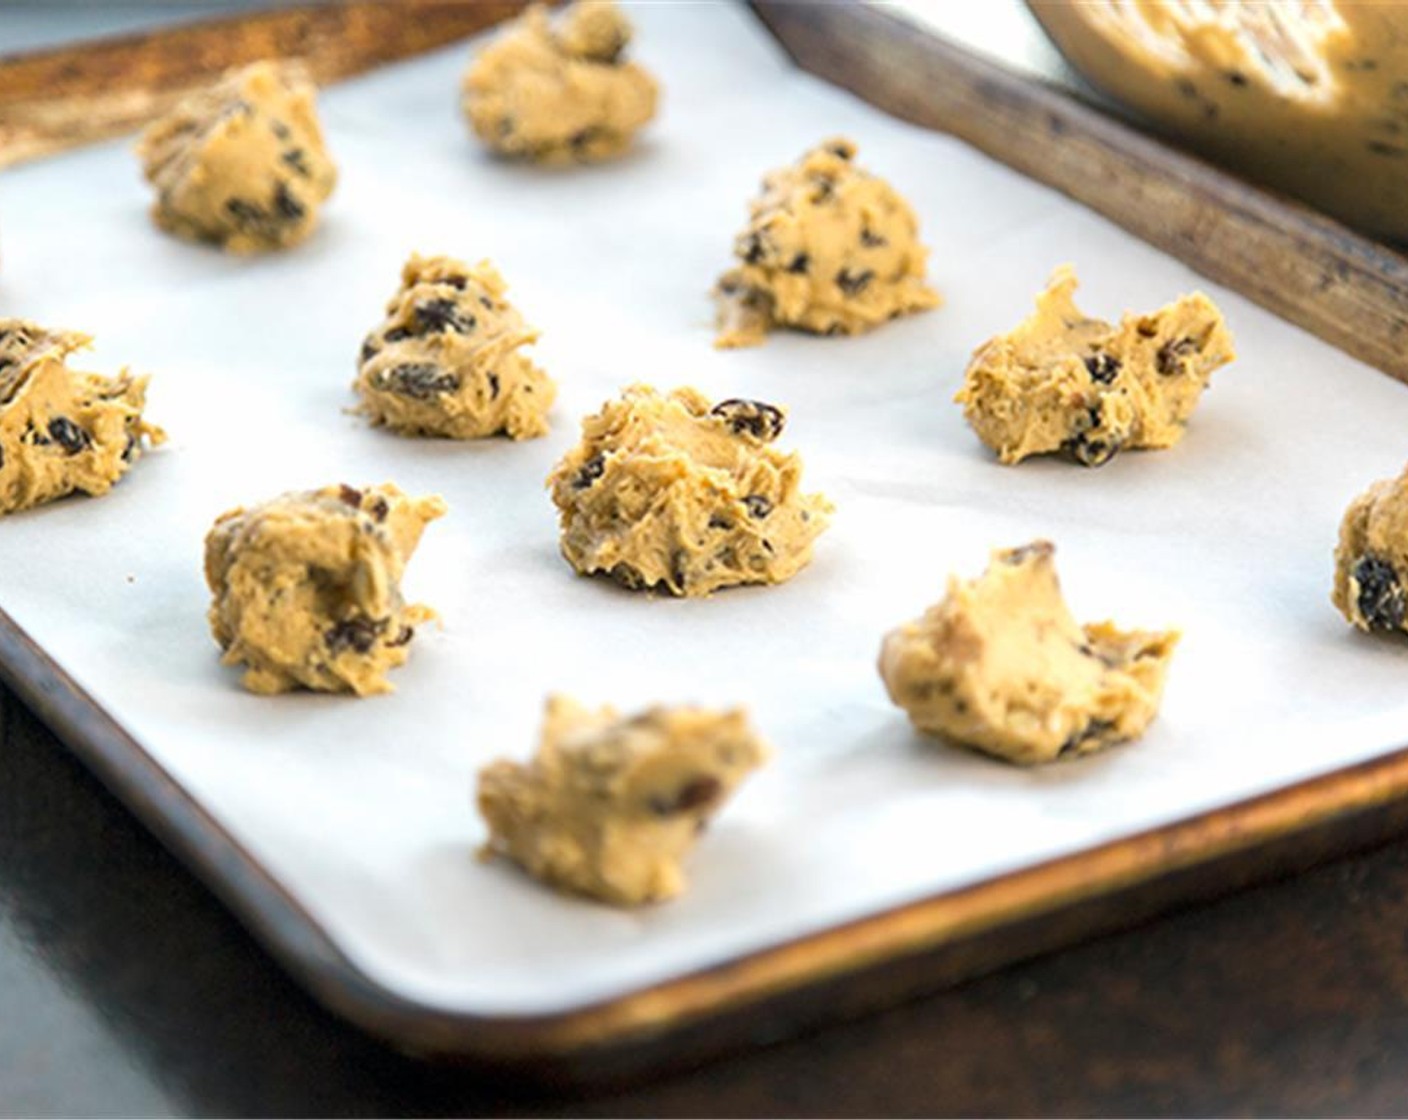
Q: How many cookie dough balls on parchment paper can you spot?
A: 11